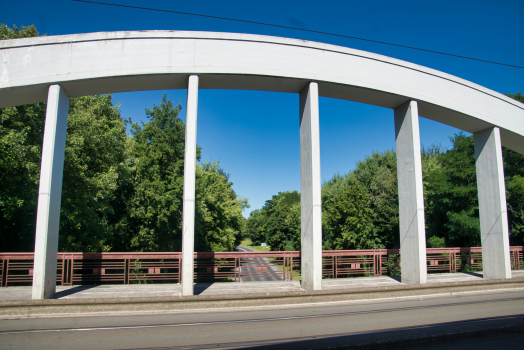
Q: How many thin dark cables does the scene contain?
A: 1